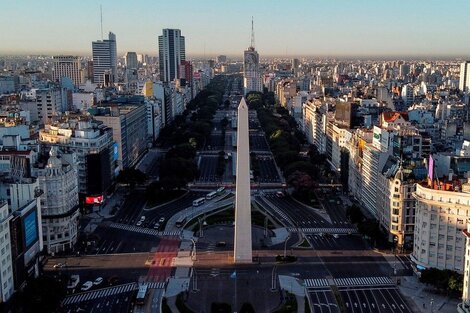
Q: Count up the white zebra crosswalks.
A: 4